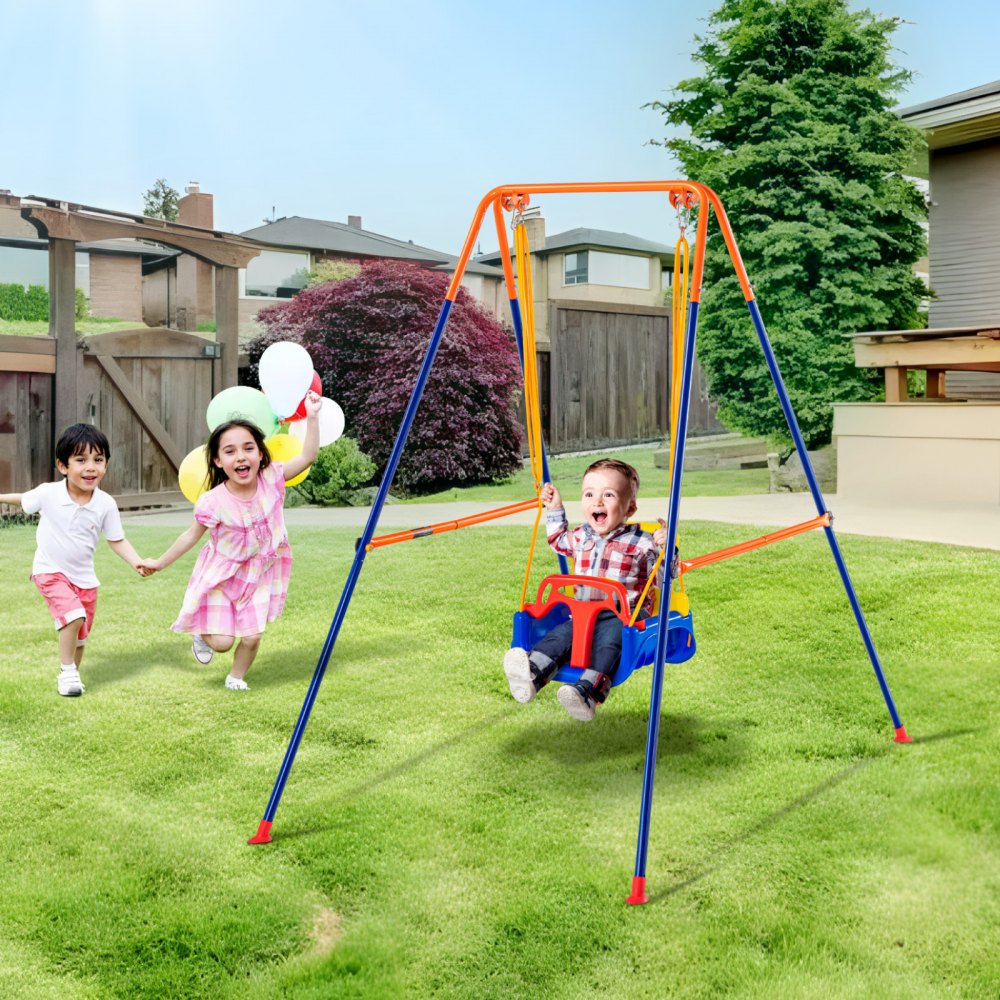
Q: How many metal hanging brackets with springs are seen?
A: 2